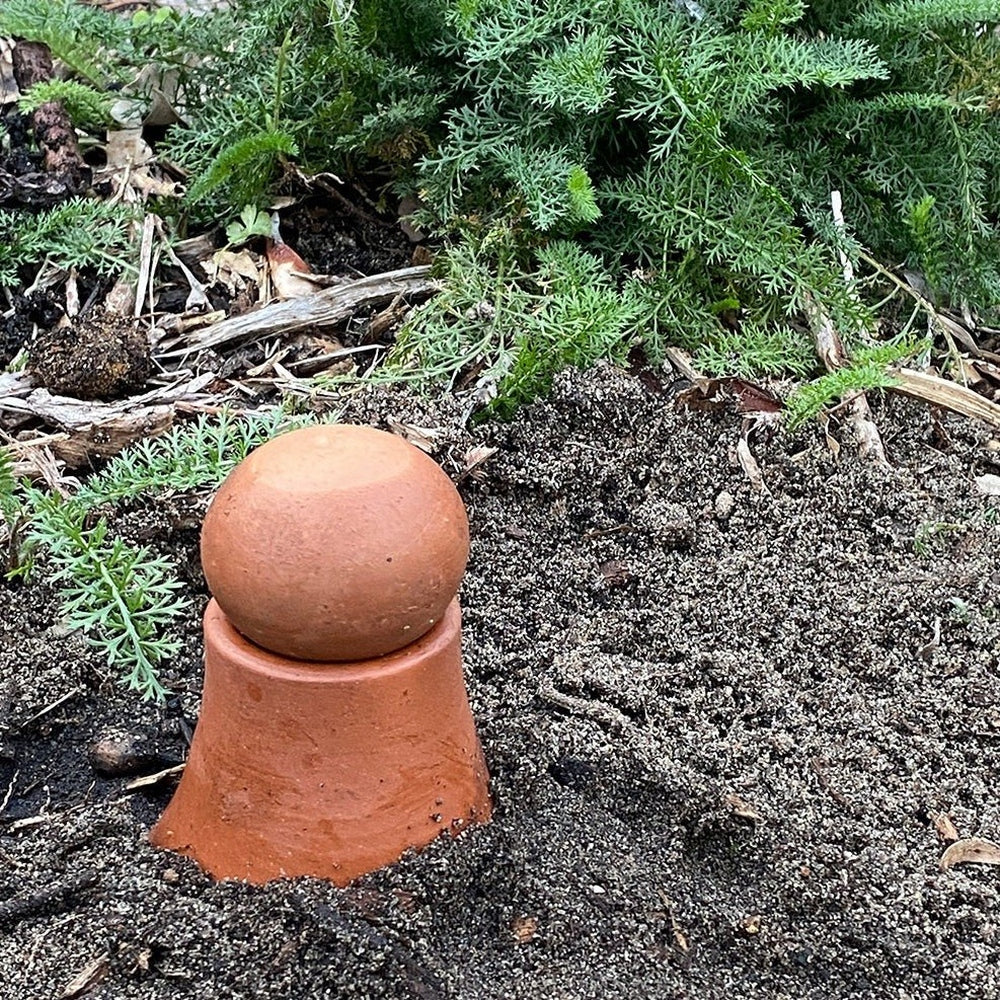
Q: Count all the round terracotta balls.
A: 1